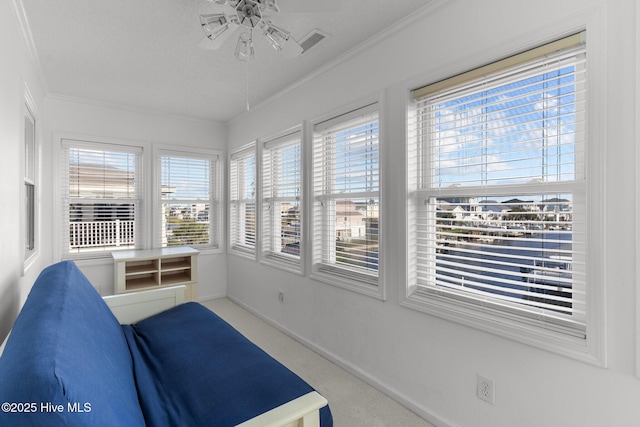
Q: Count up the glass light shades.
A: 4